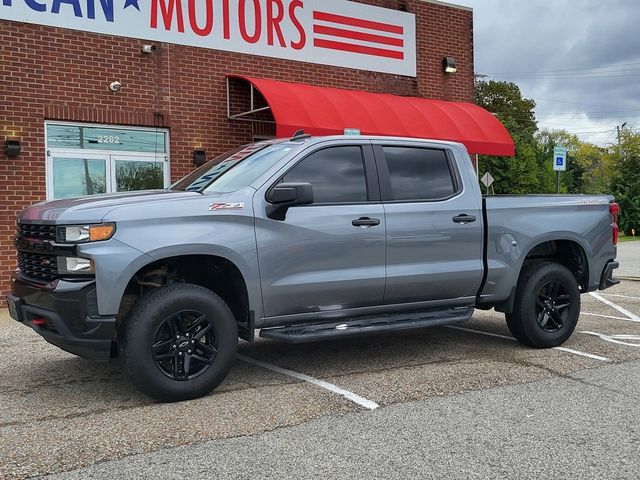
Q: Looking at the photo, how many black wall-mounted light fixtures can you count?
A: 3